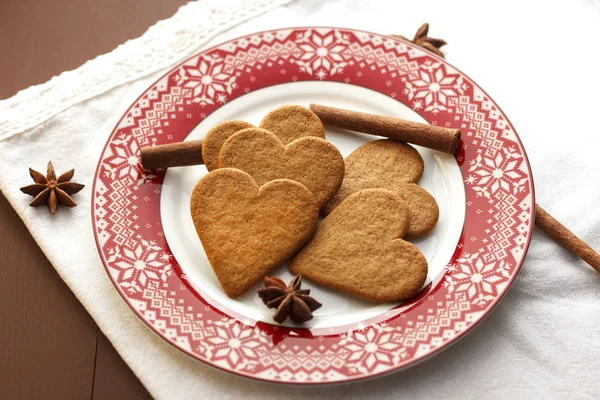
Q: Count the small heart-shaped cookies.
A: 5